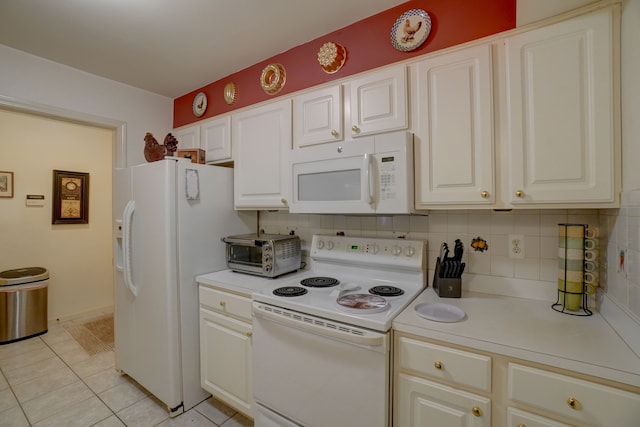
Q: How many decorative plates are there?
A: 5